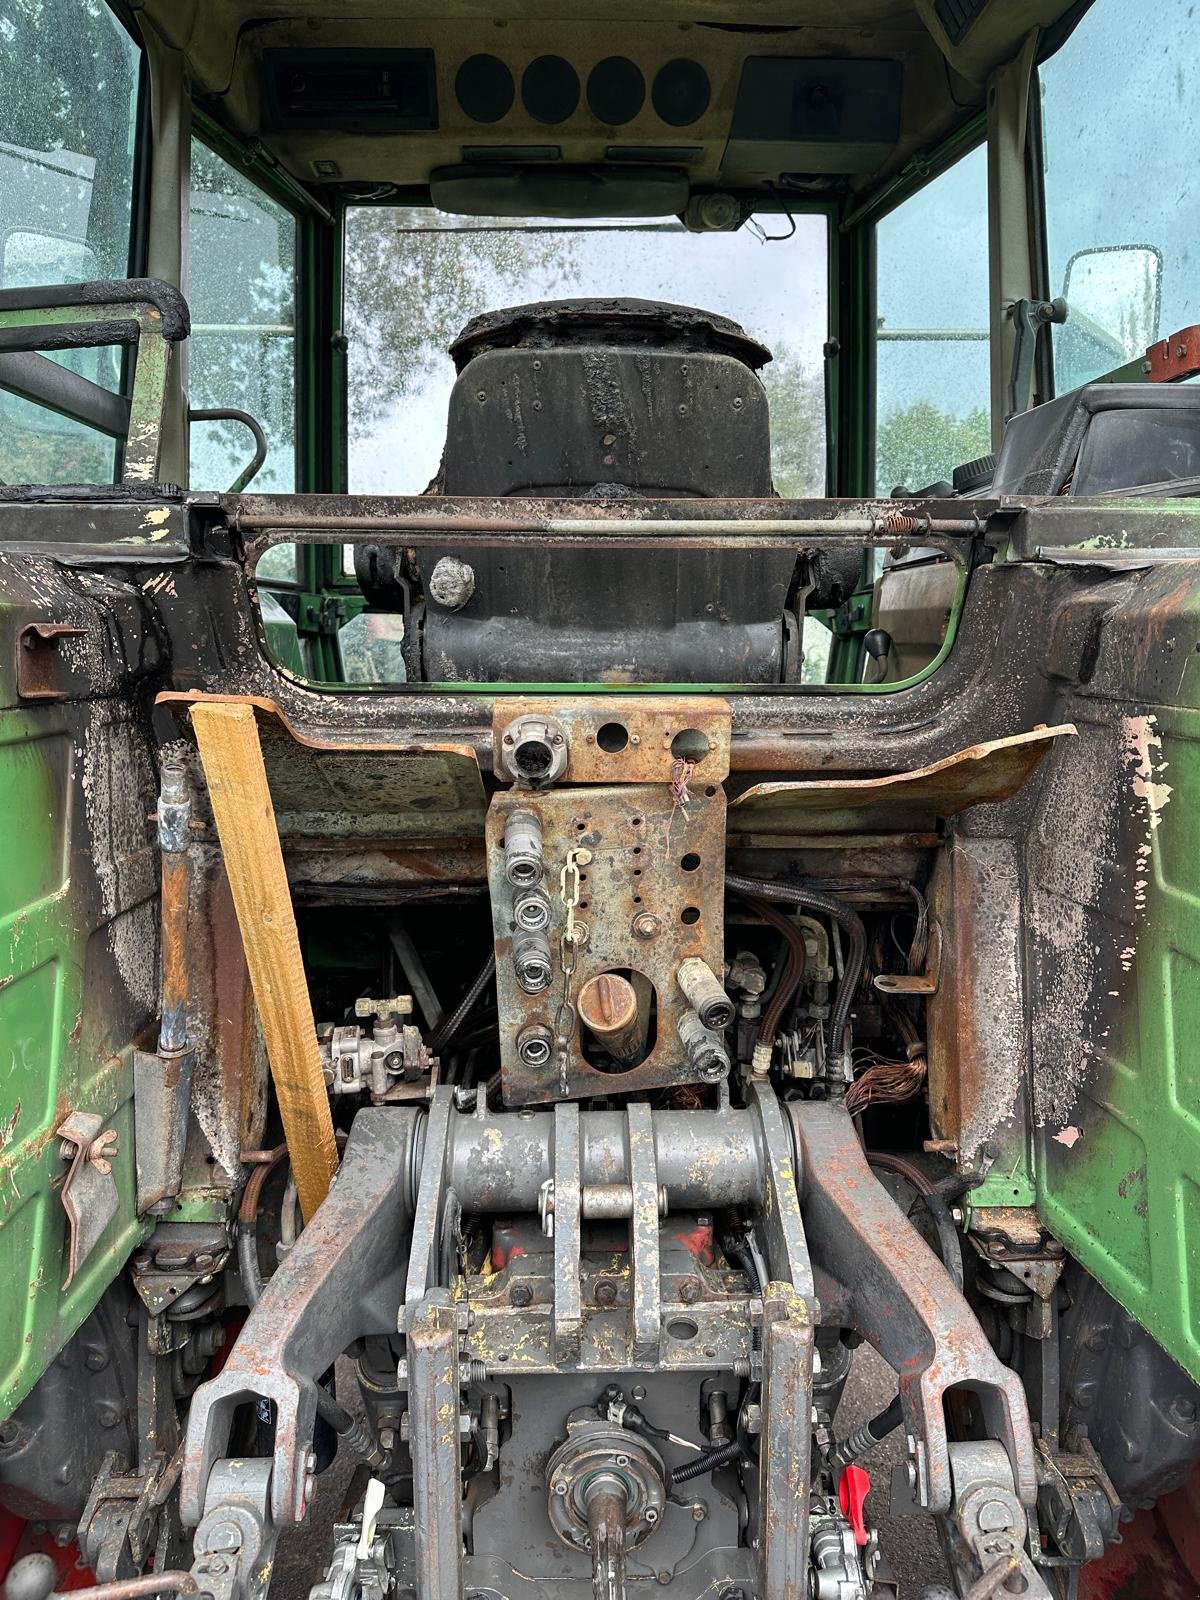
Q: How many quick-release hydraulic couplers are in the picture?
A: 6